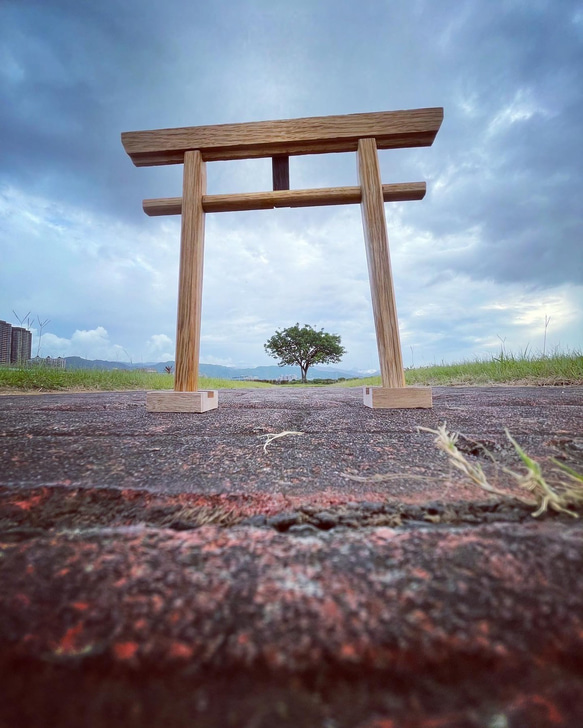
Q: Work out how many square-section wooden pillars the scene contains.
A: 2